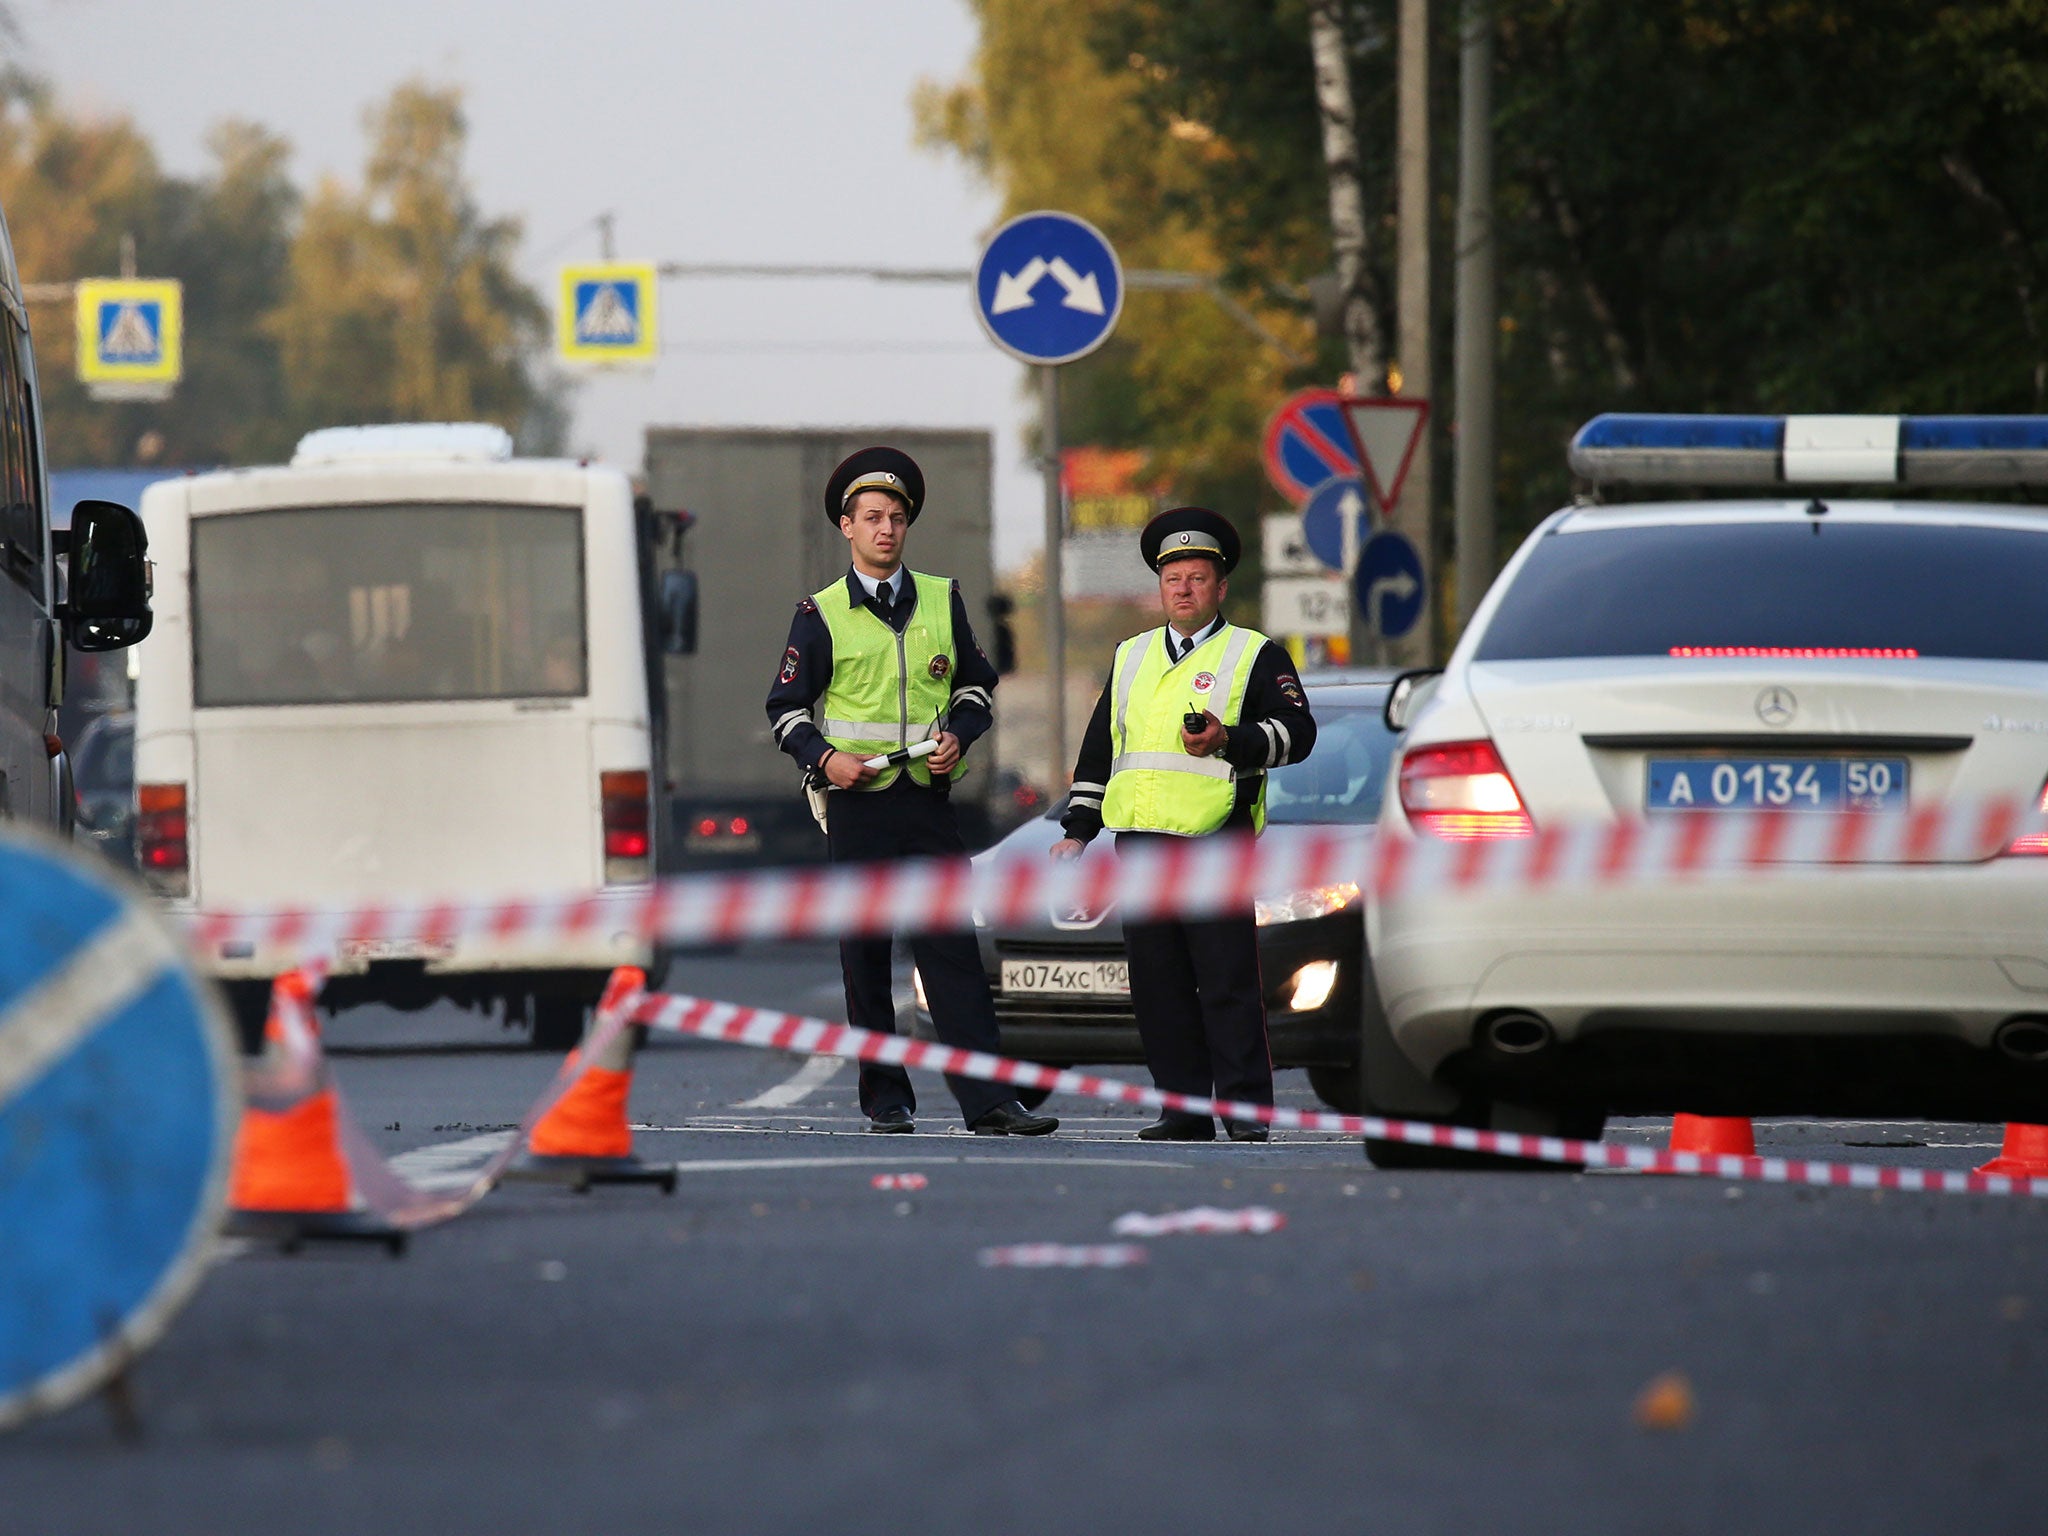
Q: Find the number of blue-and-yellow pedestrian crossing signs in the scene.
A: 2